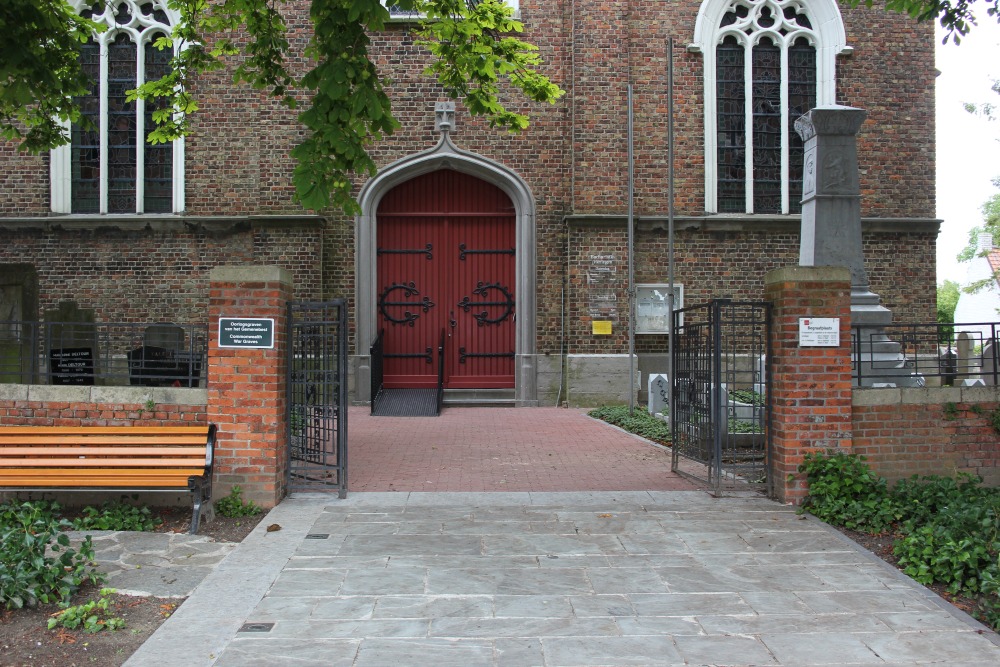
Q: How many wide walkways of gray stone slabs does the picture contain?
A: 1